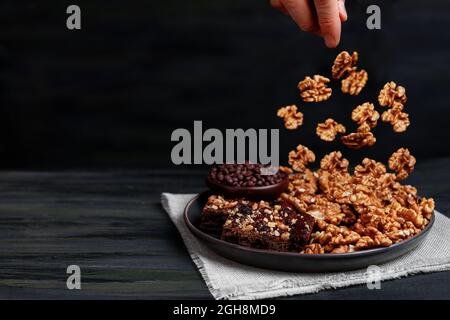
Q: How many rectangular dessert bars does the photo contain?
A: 2